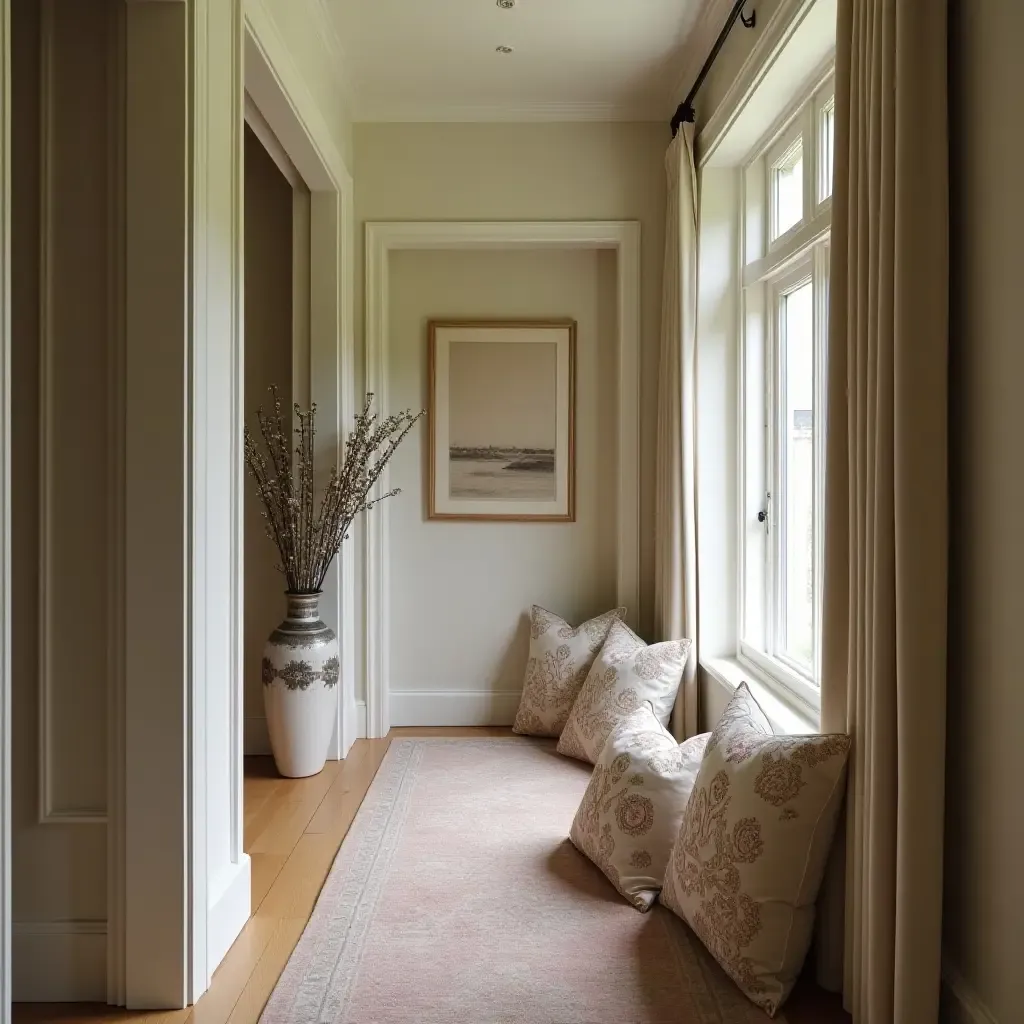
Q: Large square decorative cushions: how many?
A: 4